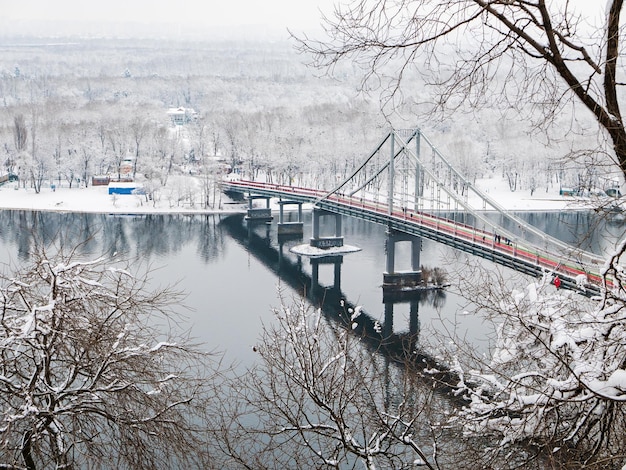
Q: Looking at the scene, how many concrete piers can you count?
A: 4